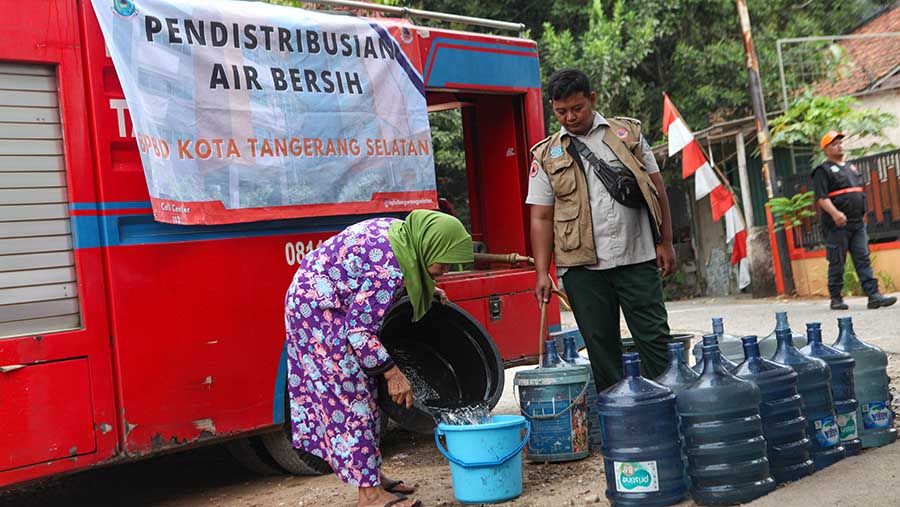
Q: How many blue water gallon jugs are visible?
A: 12